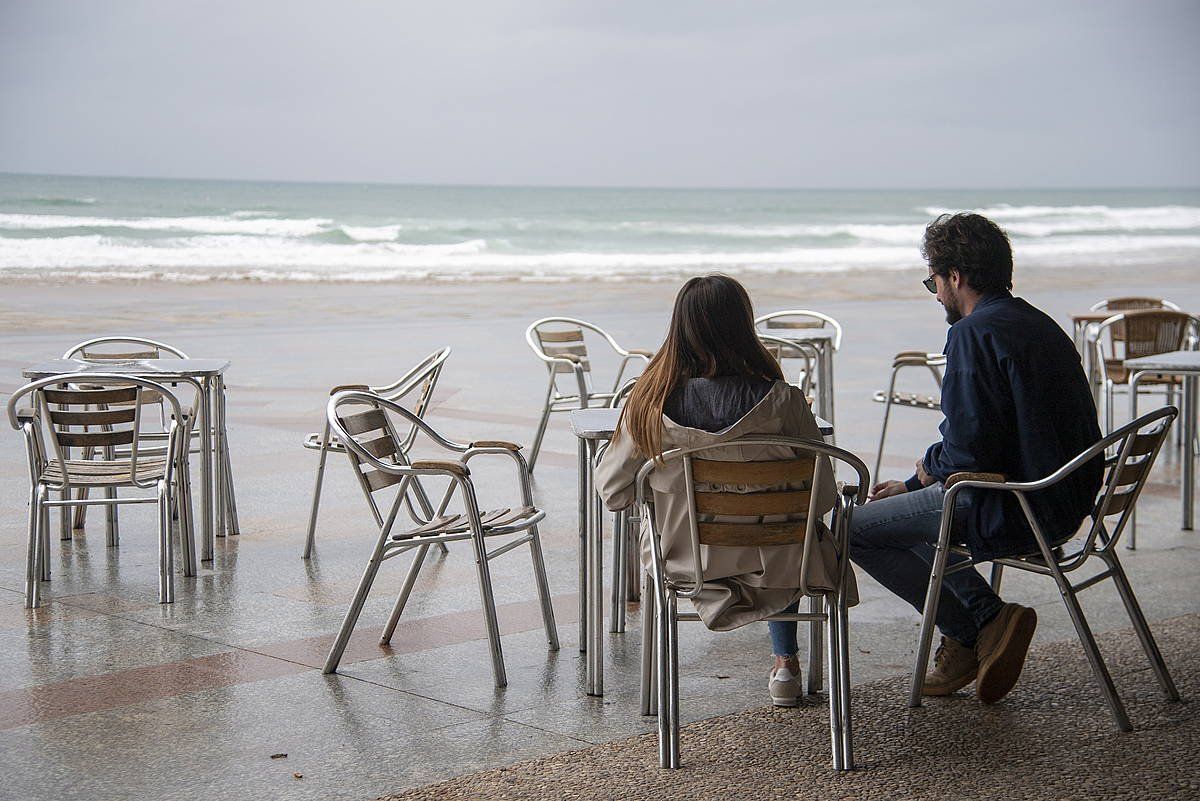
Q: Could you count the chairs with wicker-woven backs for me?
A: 2